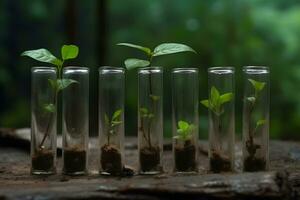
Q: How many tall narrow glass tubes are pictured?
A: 7